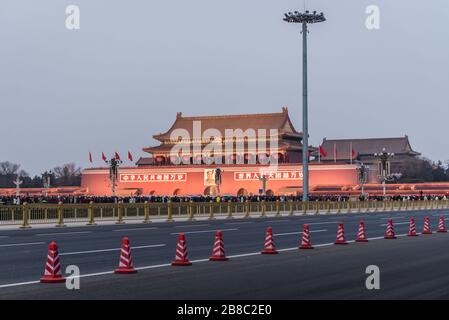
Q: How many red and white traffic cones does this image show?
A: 12